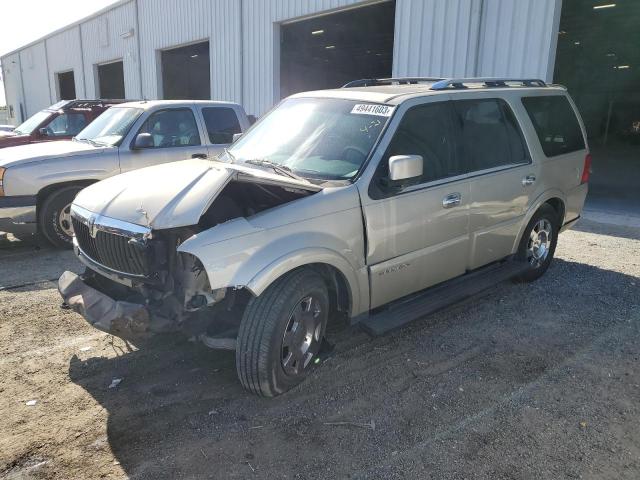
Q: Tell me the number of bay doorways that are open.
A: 5